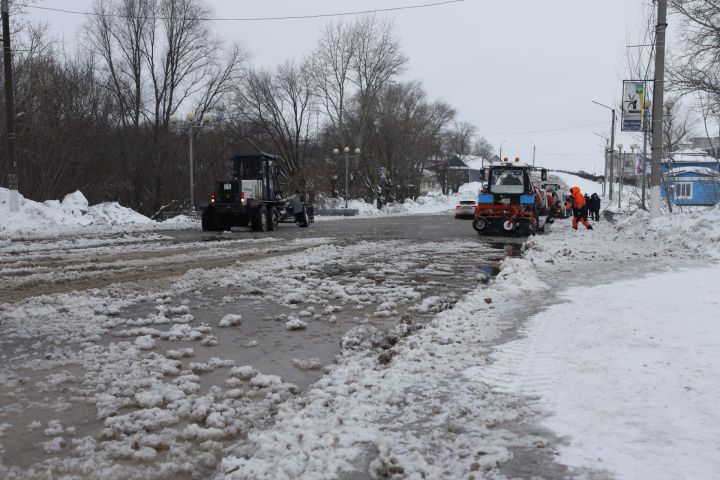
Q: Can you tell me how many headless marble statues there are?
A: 0